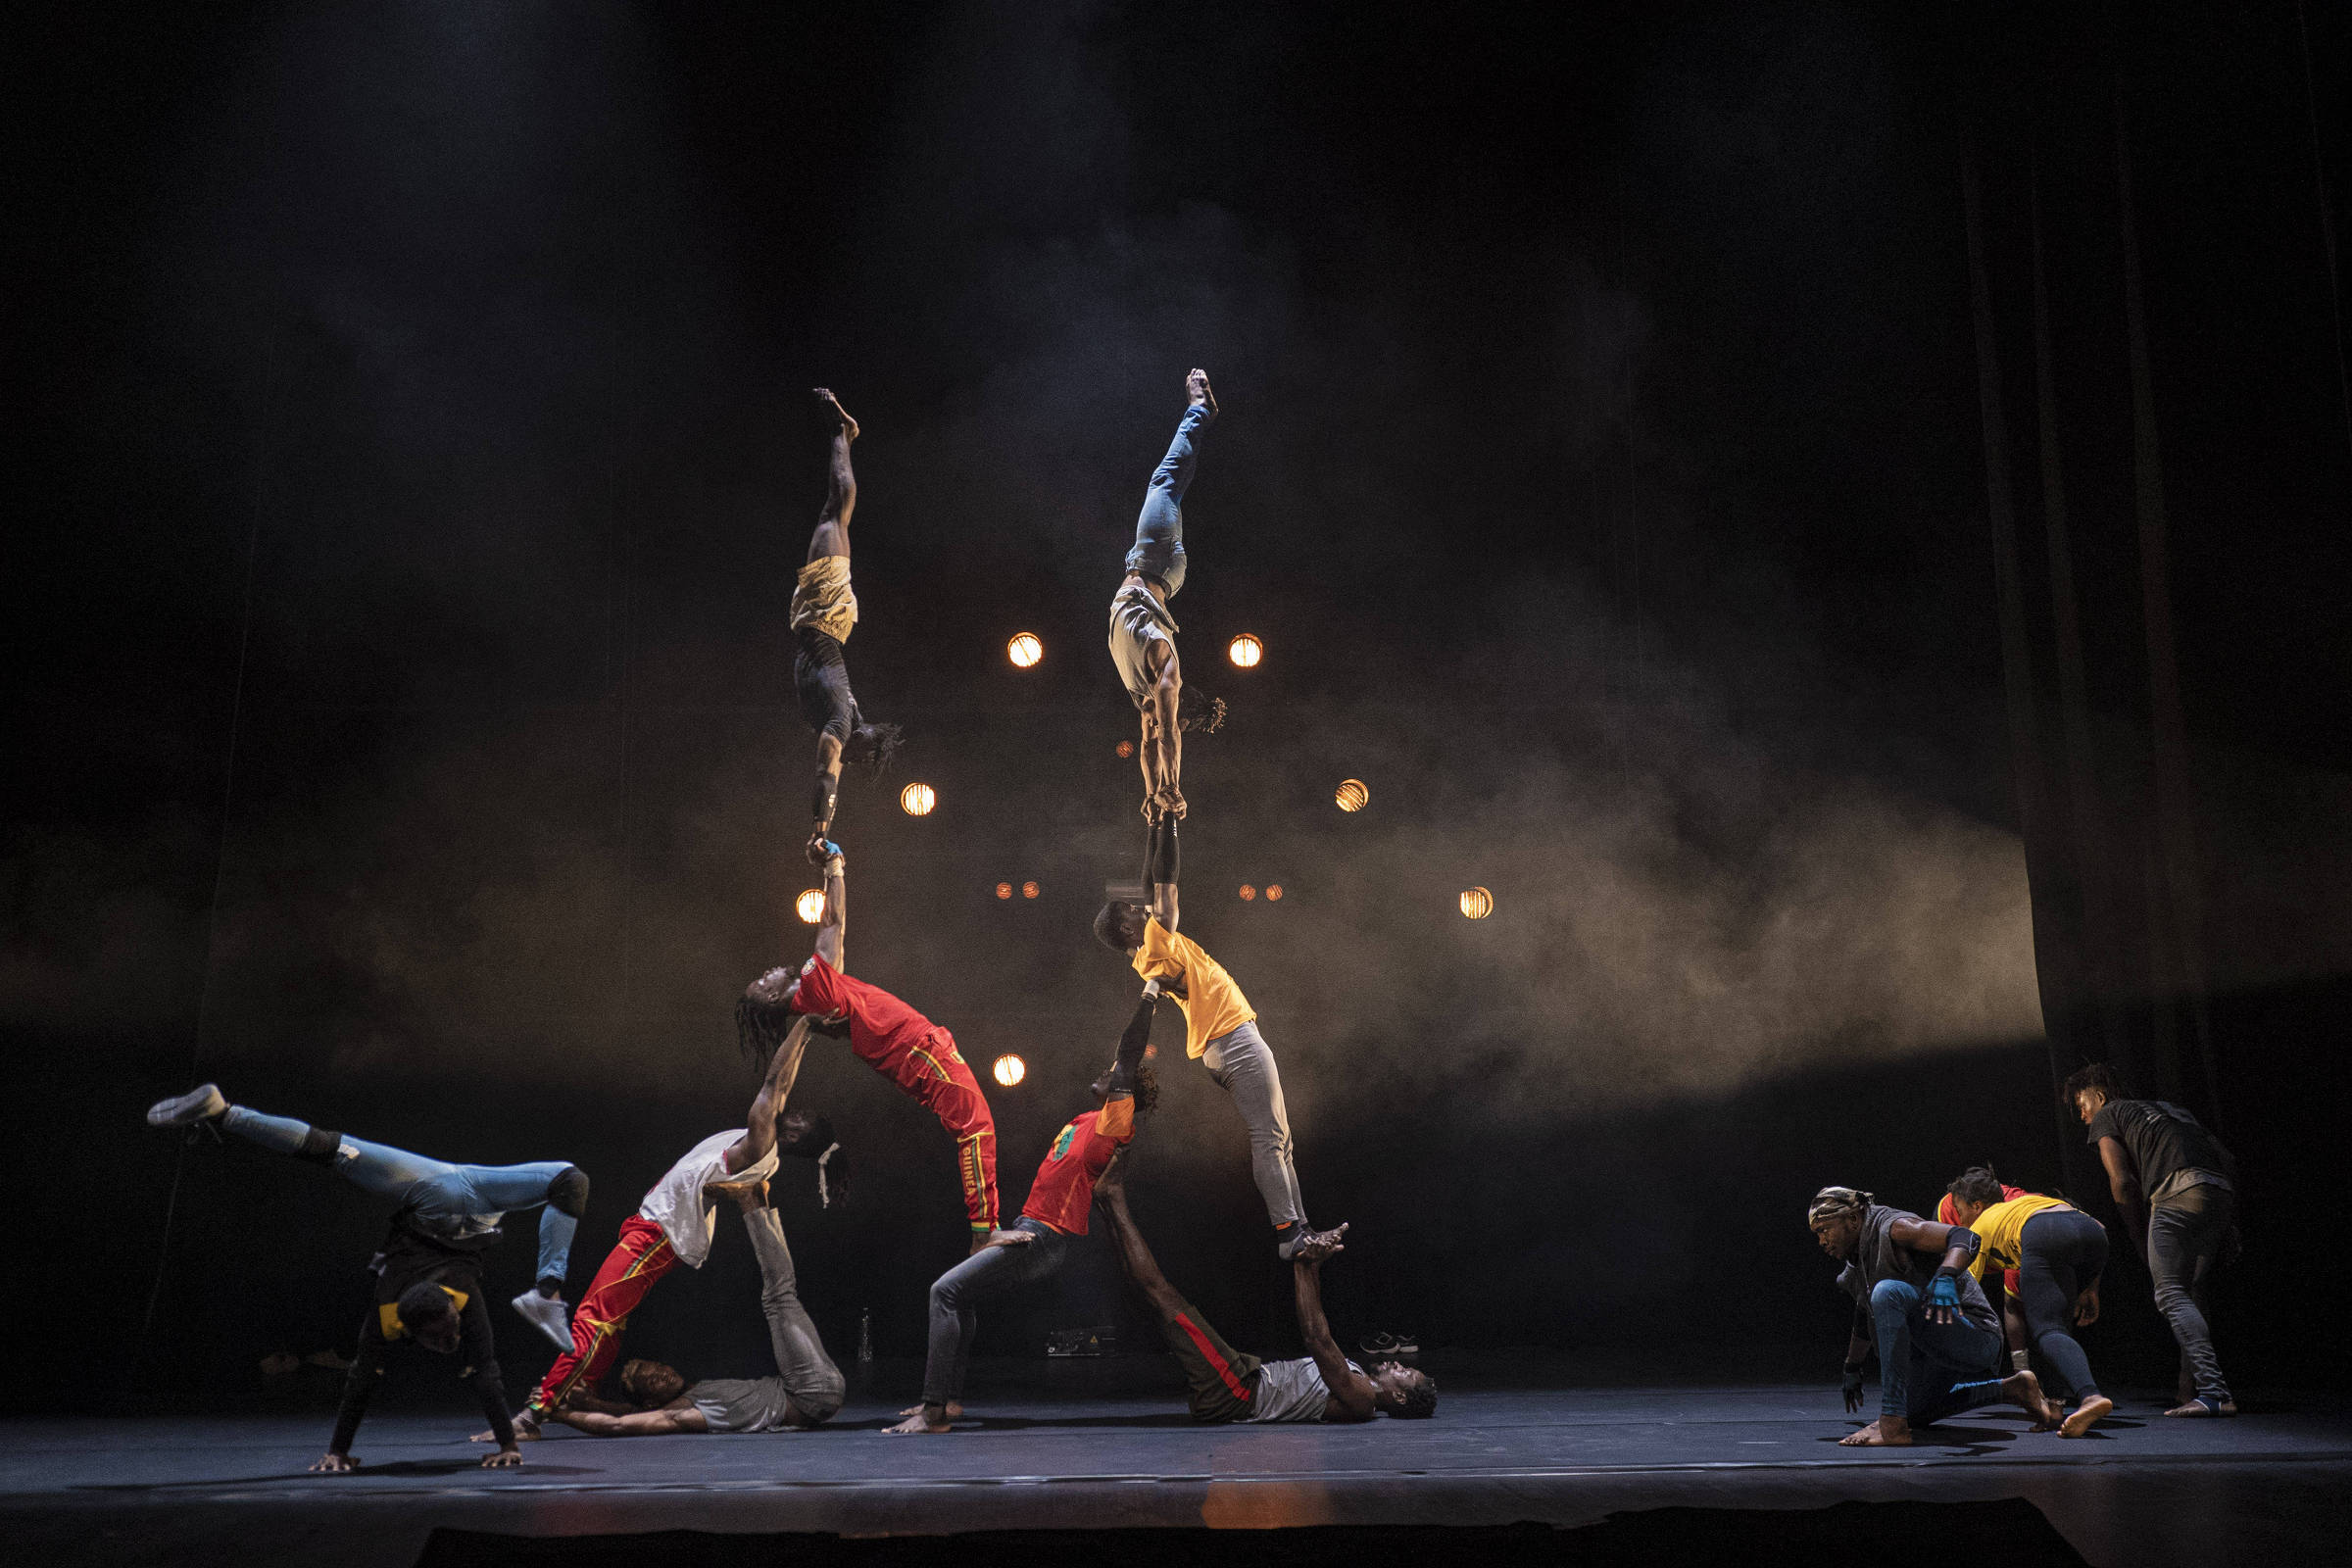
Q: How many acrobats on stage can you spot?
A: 13